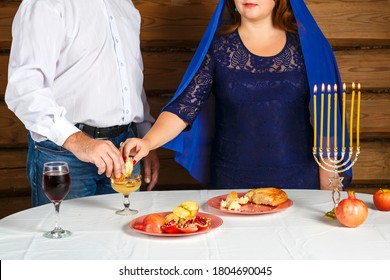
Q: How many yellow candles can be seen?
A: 7